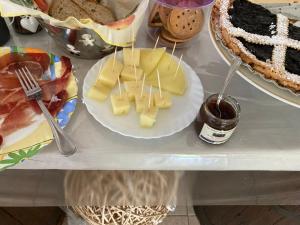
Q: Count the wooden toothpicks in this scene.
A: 11